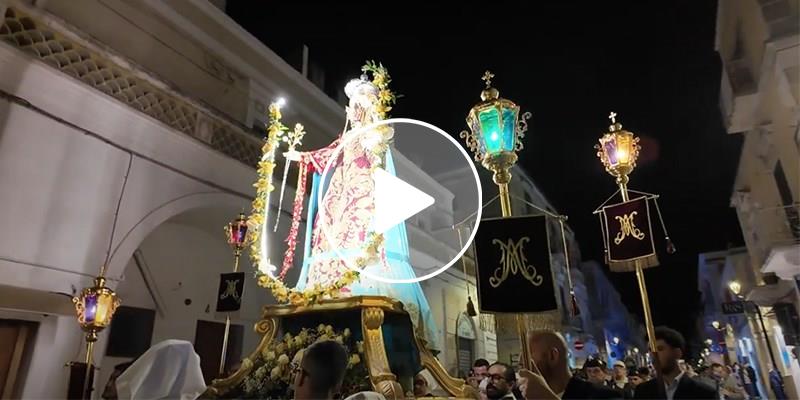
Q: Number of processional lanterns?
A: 4